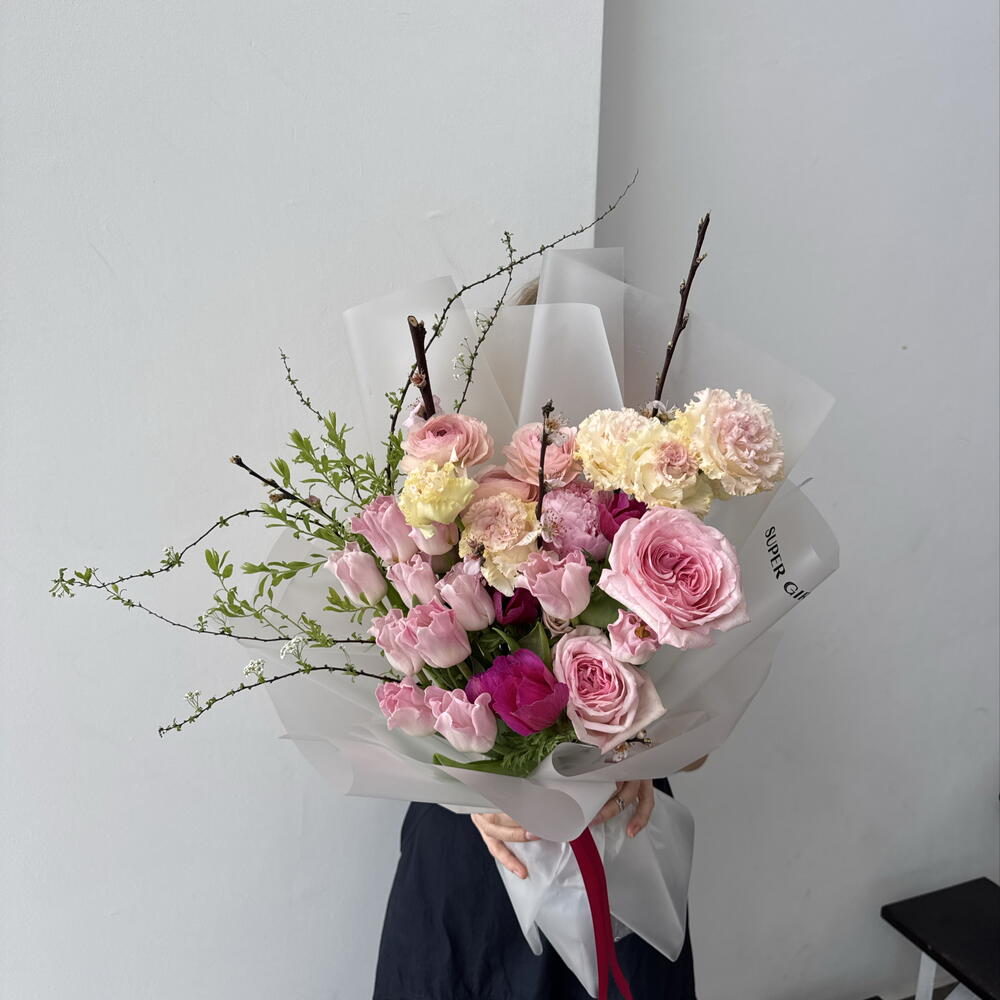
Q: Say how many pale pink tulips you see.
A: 11